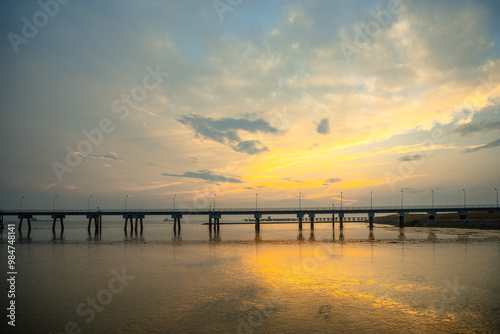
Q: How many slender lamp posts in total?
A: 14